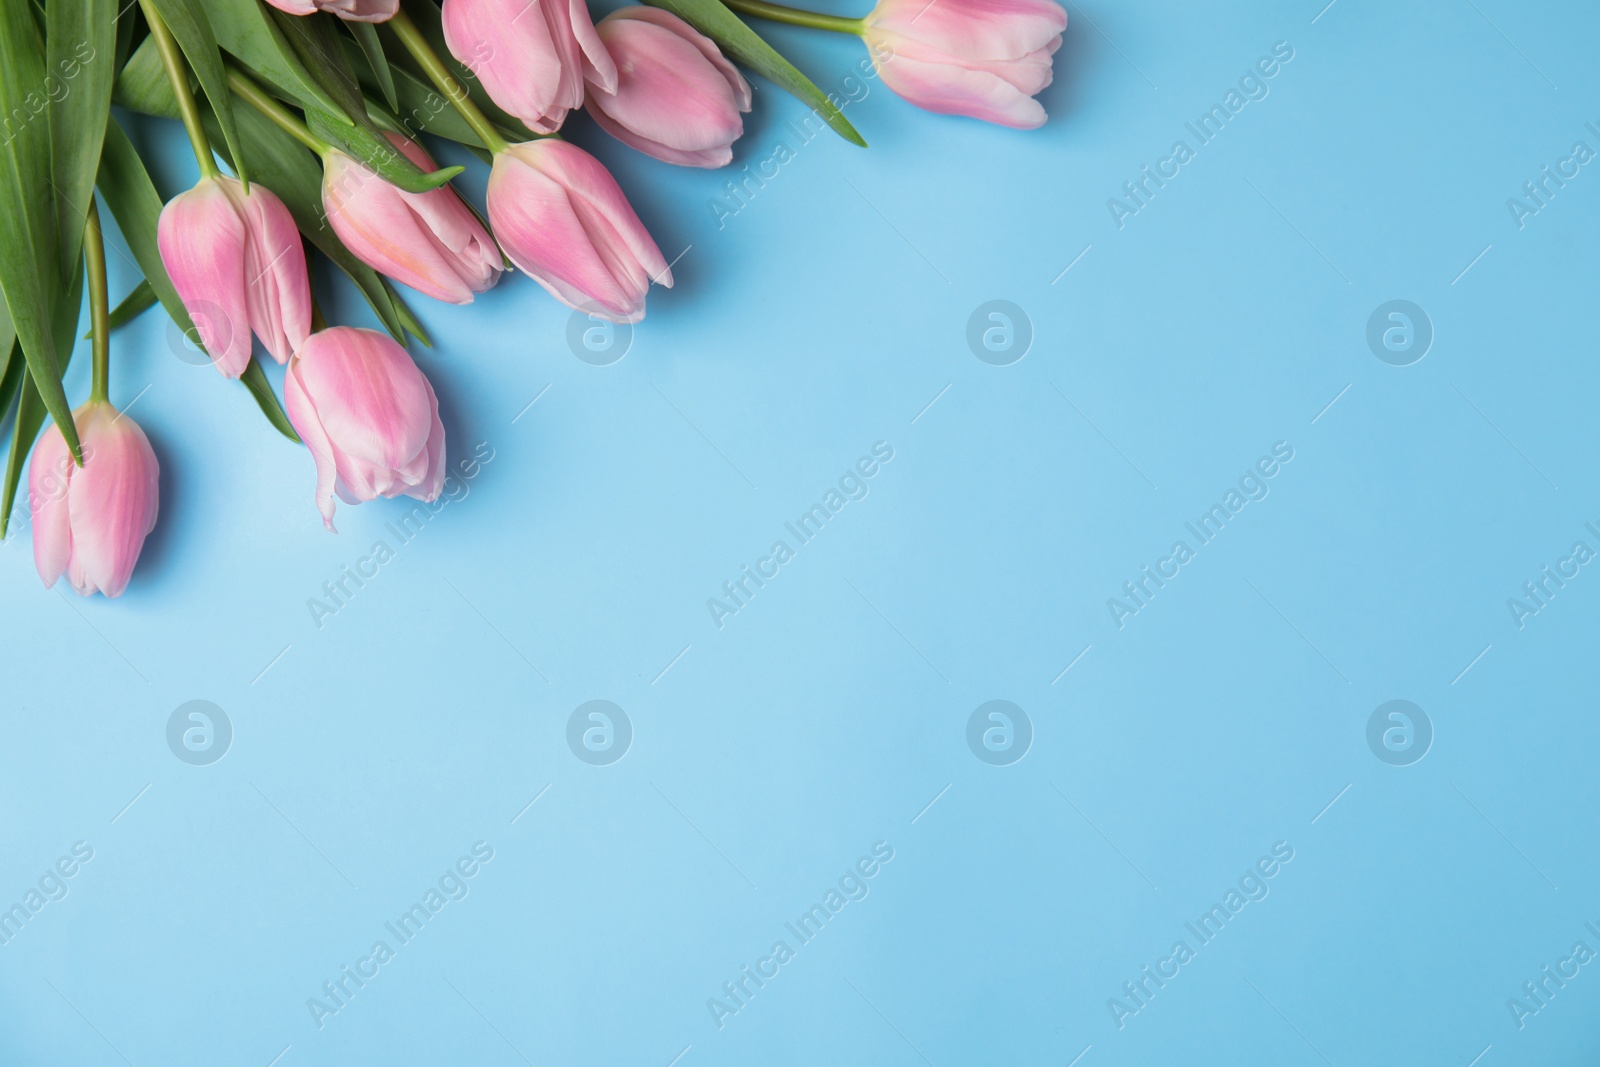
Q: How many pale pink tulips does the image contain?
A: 9